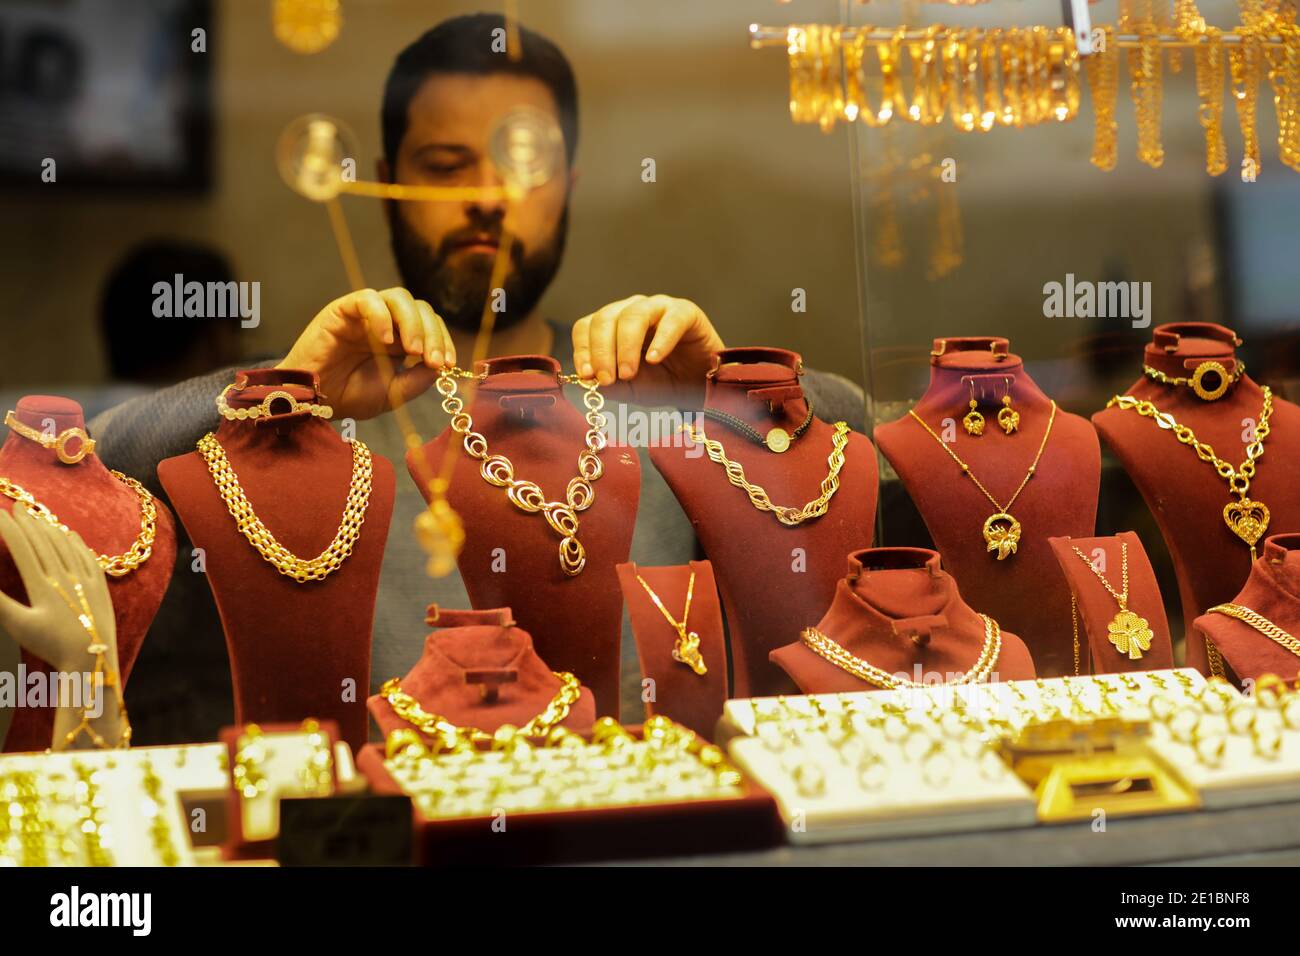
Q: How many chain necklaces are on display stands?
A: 11